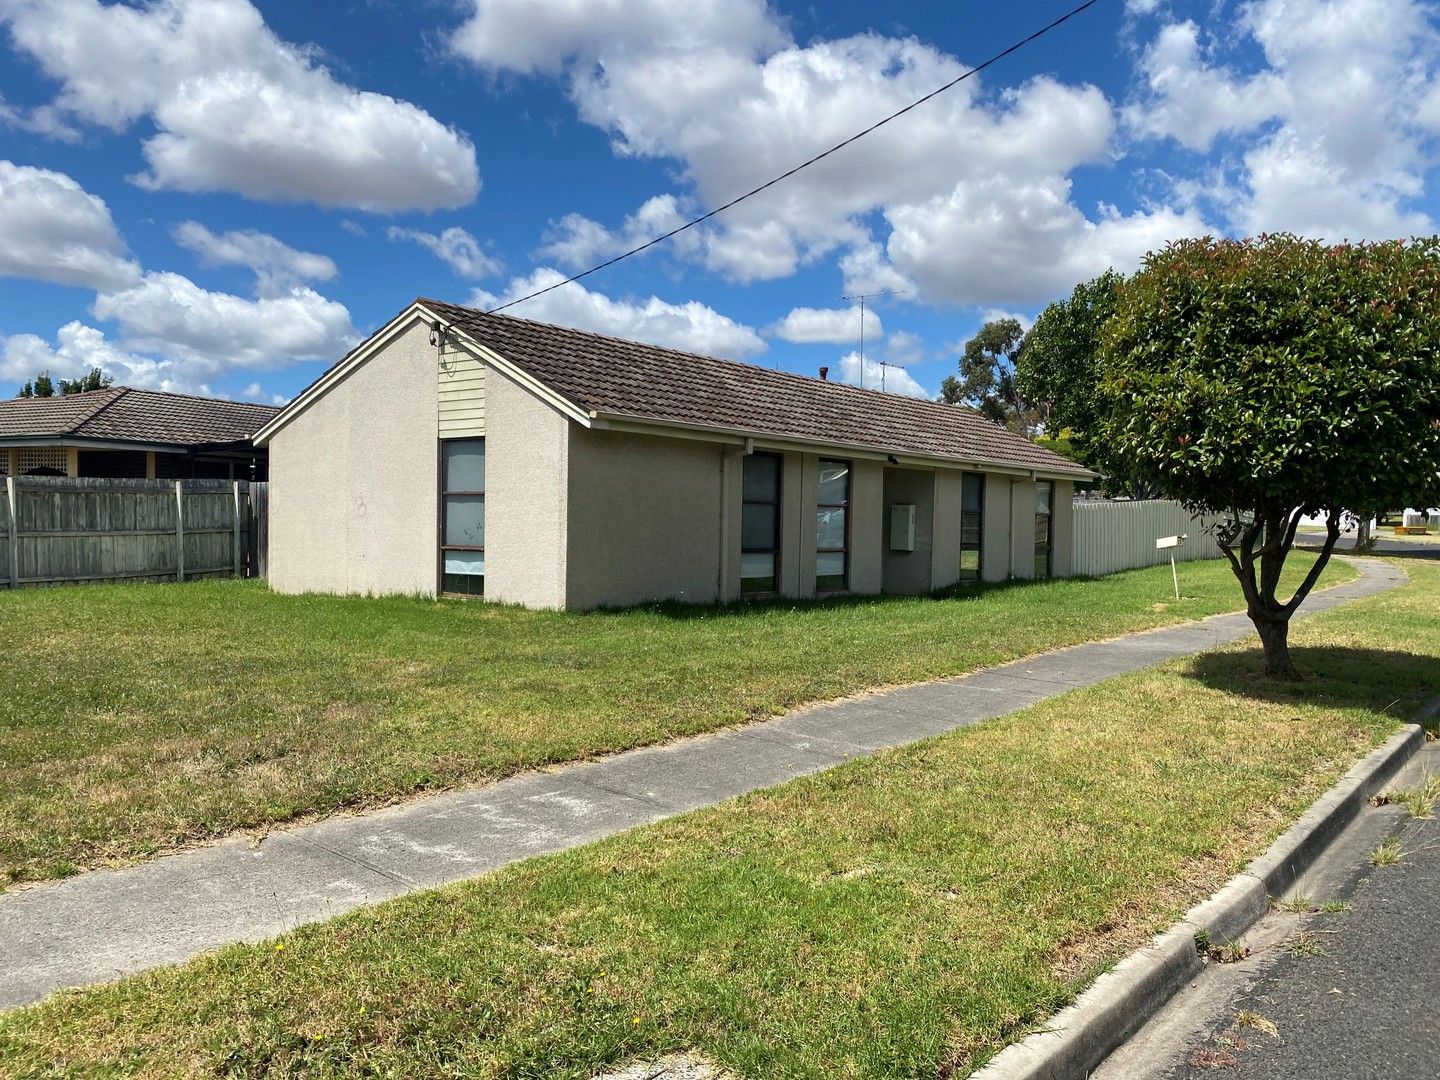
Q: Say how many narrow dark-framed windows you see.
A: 5